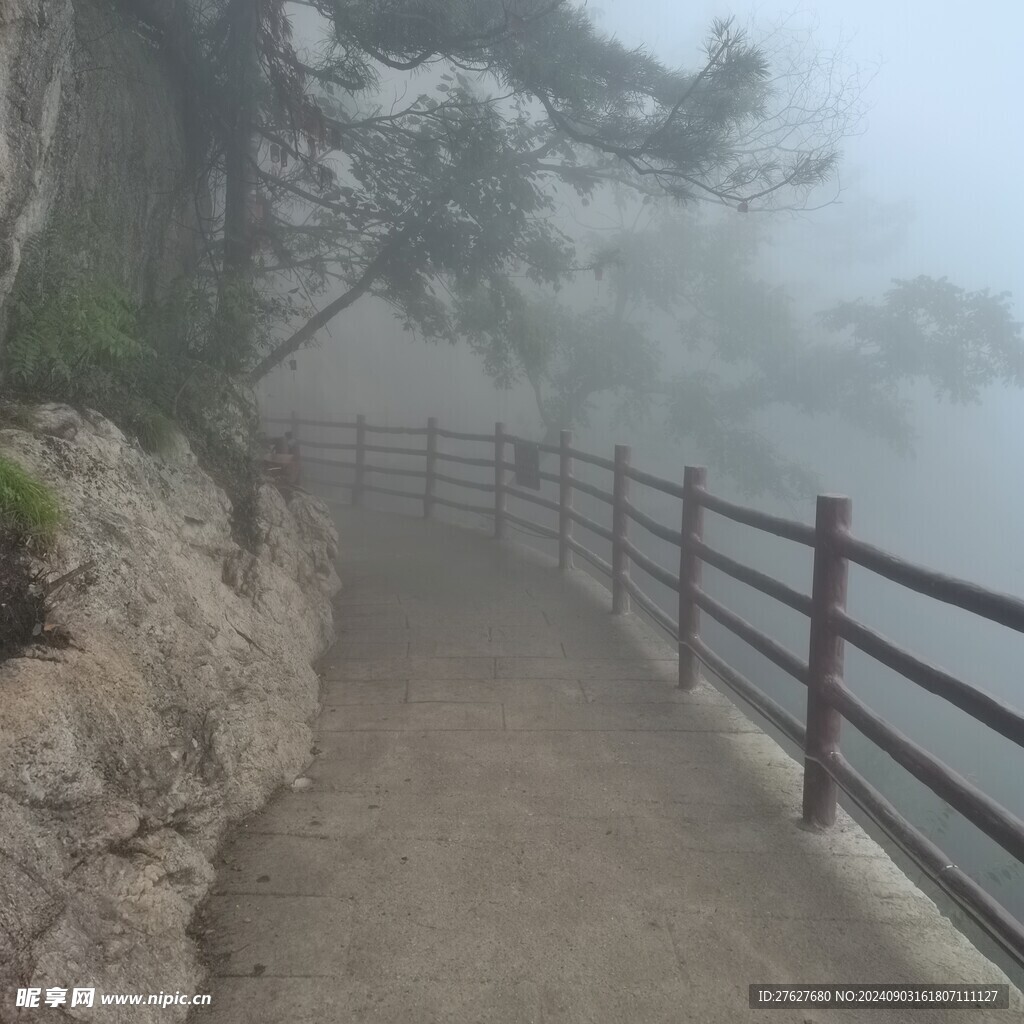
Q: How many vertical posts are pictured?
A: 8